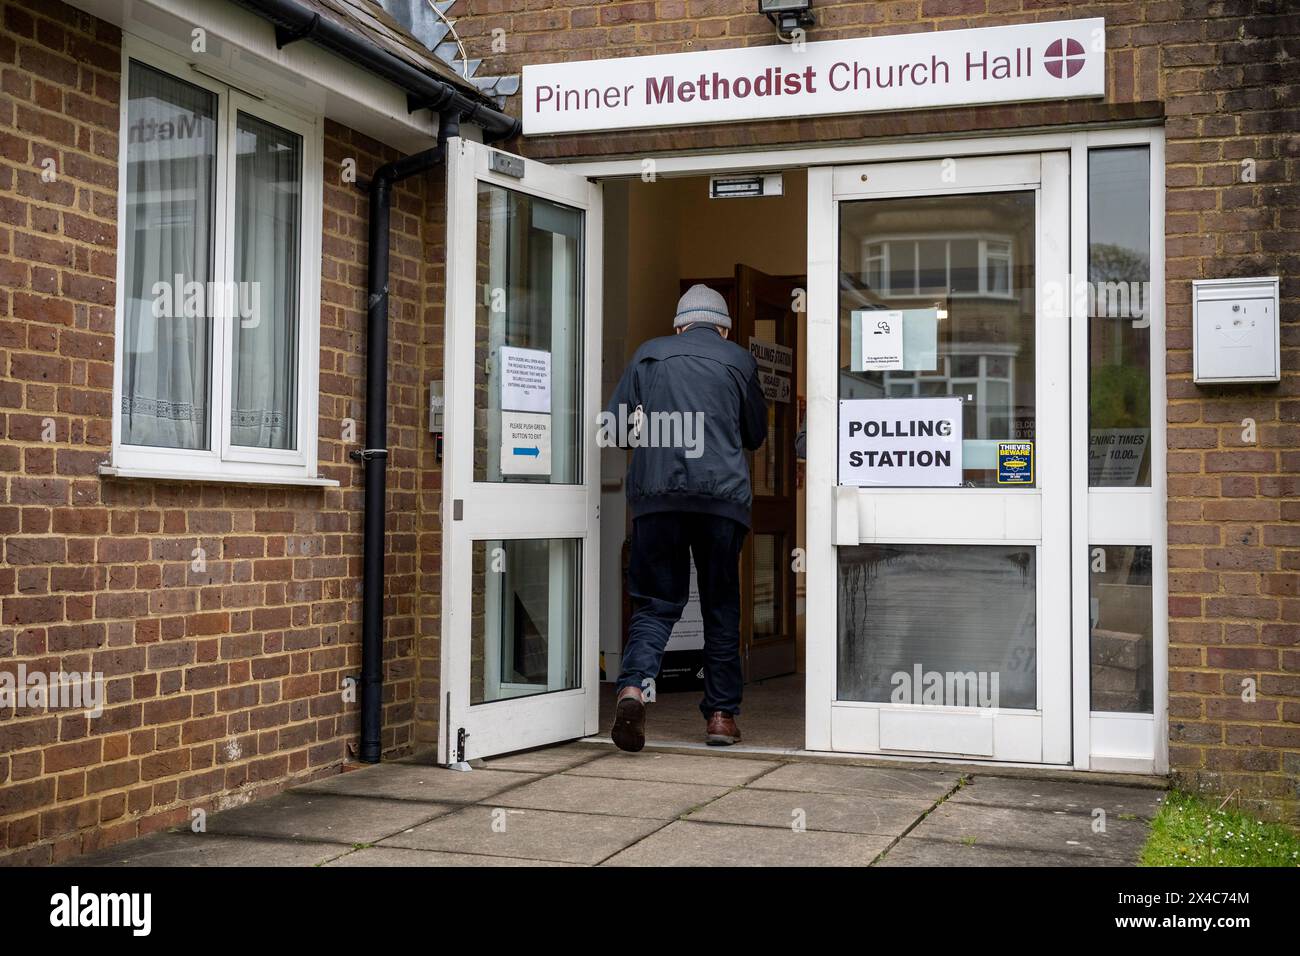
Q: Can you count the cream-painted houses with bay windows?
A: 1